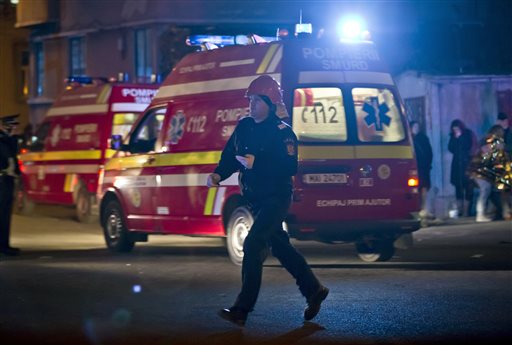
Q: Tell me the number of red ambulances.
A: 2